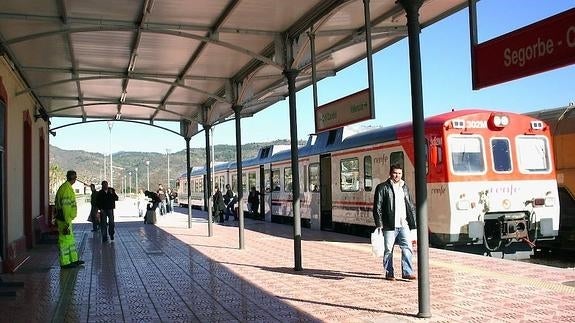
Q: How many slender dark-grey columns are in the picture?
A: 5